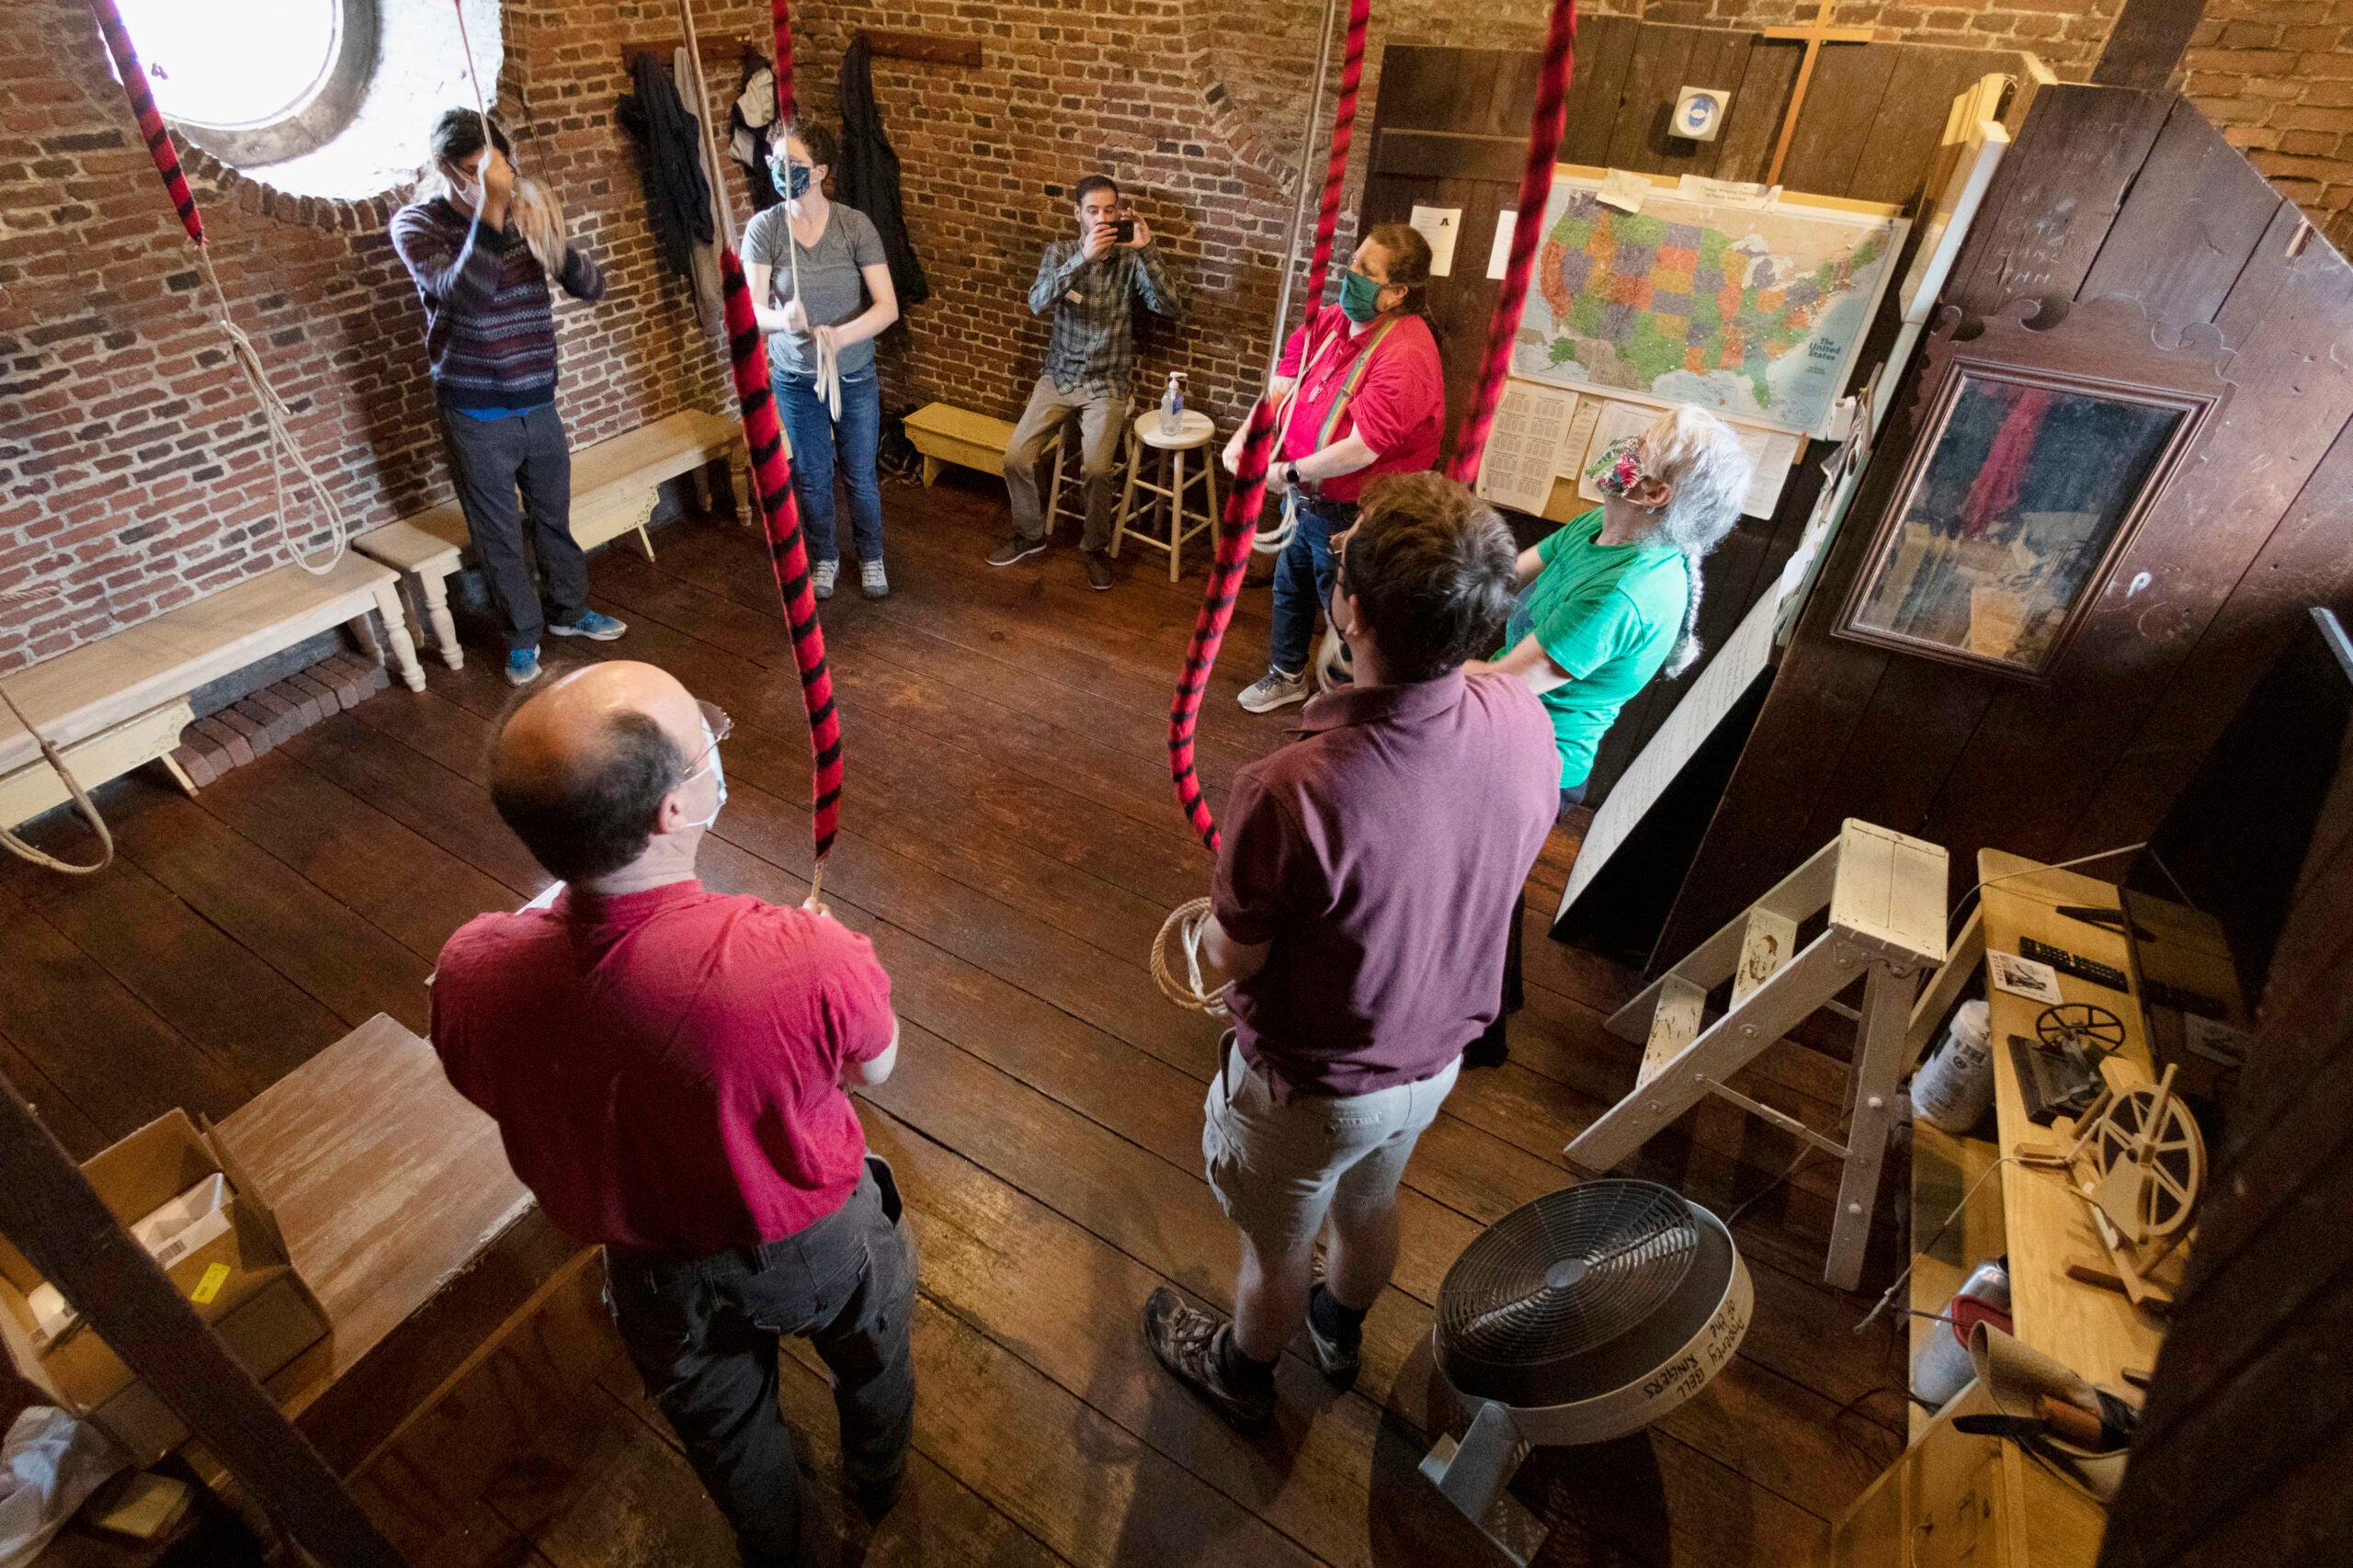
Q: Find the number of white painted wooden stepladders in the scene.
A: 1